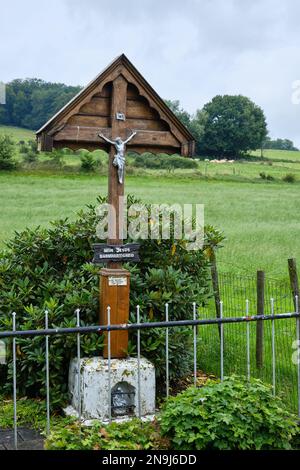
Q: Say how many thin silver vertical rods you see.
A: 11